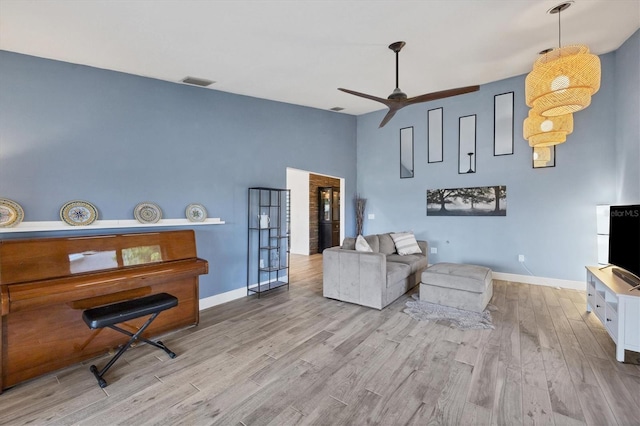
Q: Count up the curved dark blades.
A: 3